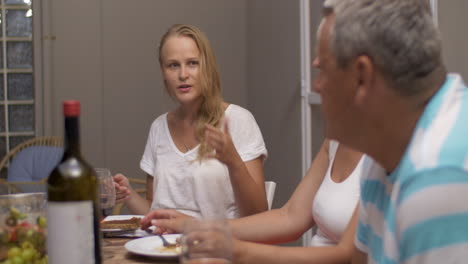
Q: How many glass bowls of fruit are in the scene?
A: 1